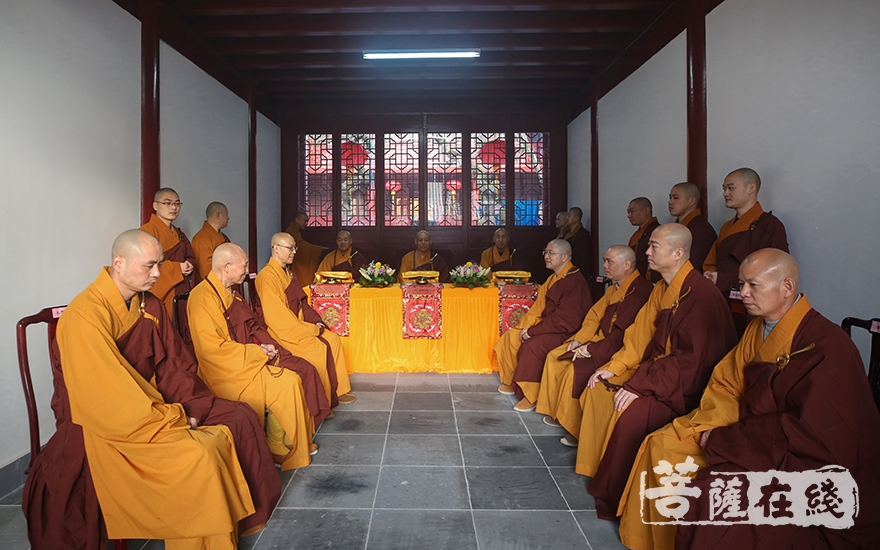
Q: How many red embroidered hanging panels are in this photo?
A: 3